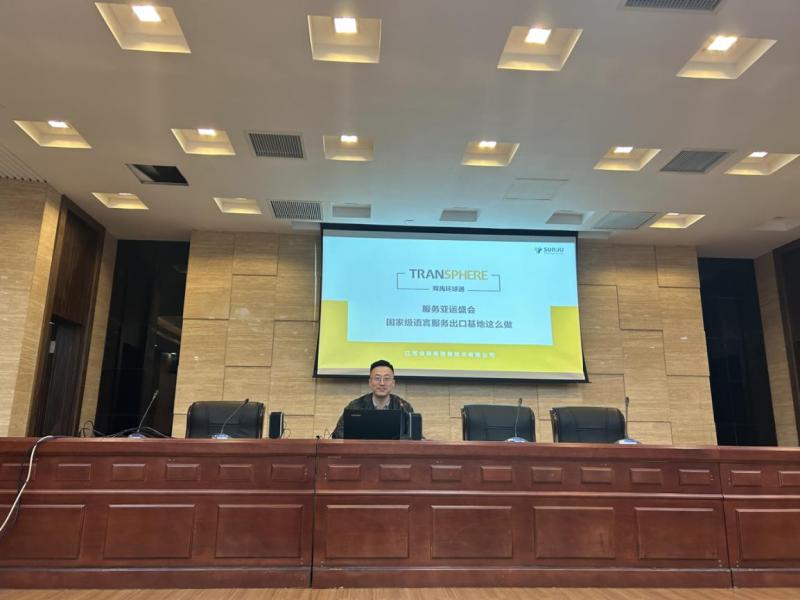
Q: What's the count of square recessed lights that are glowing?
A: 13